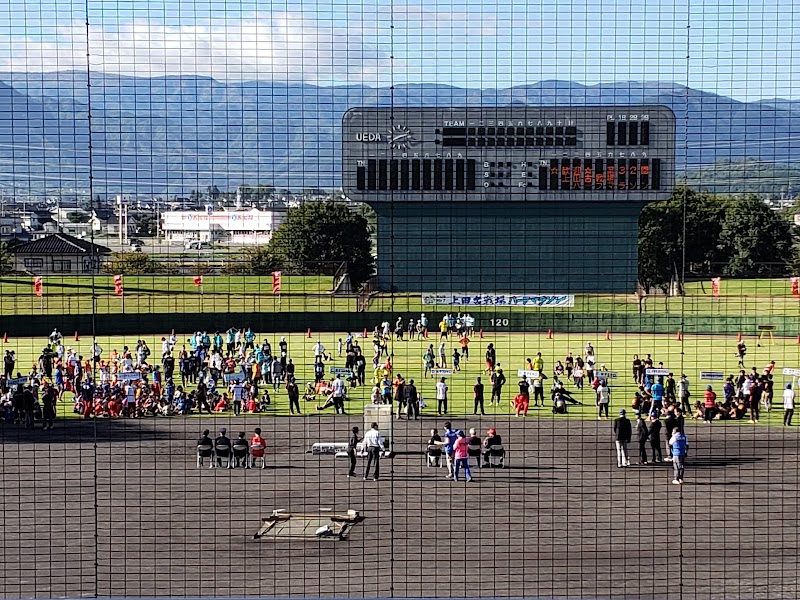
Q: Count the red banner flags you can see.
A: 6